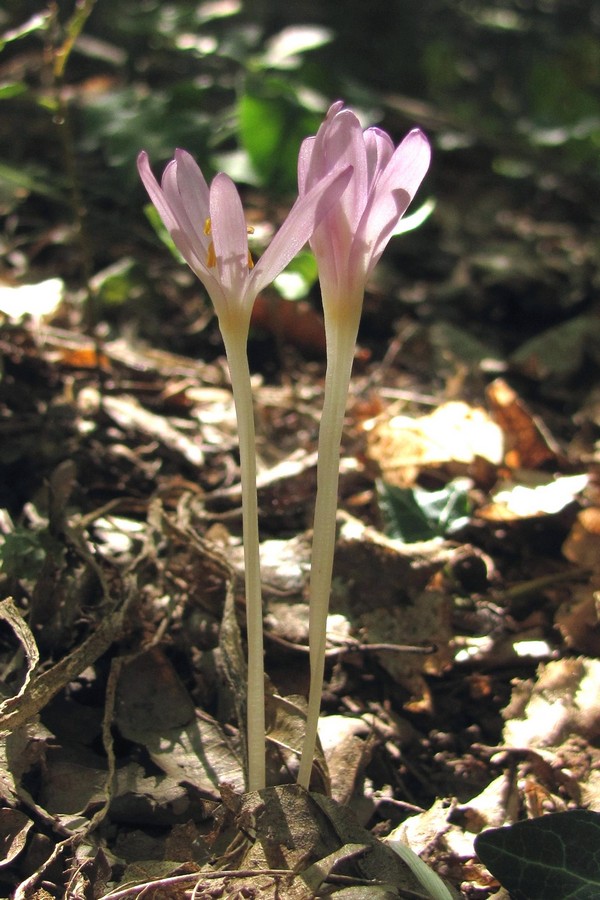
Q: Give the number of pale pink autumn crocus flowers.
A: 2